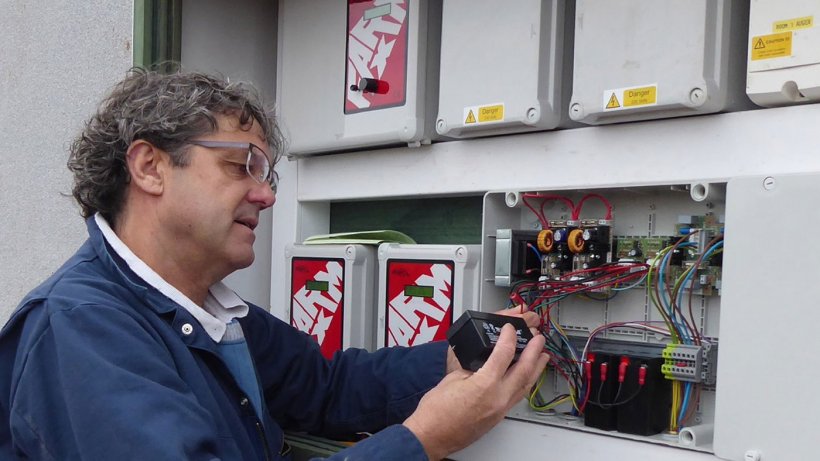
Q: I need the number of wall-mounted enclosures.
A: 7